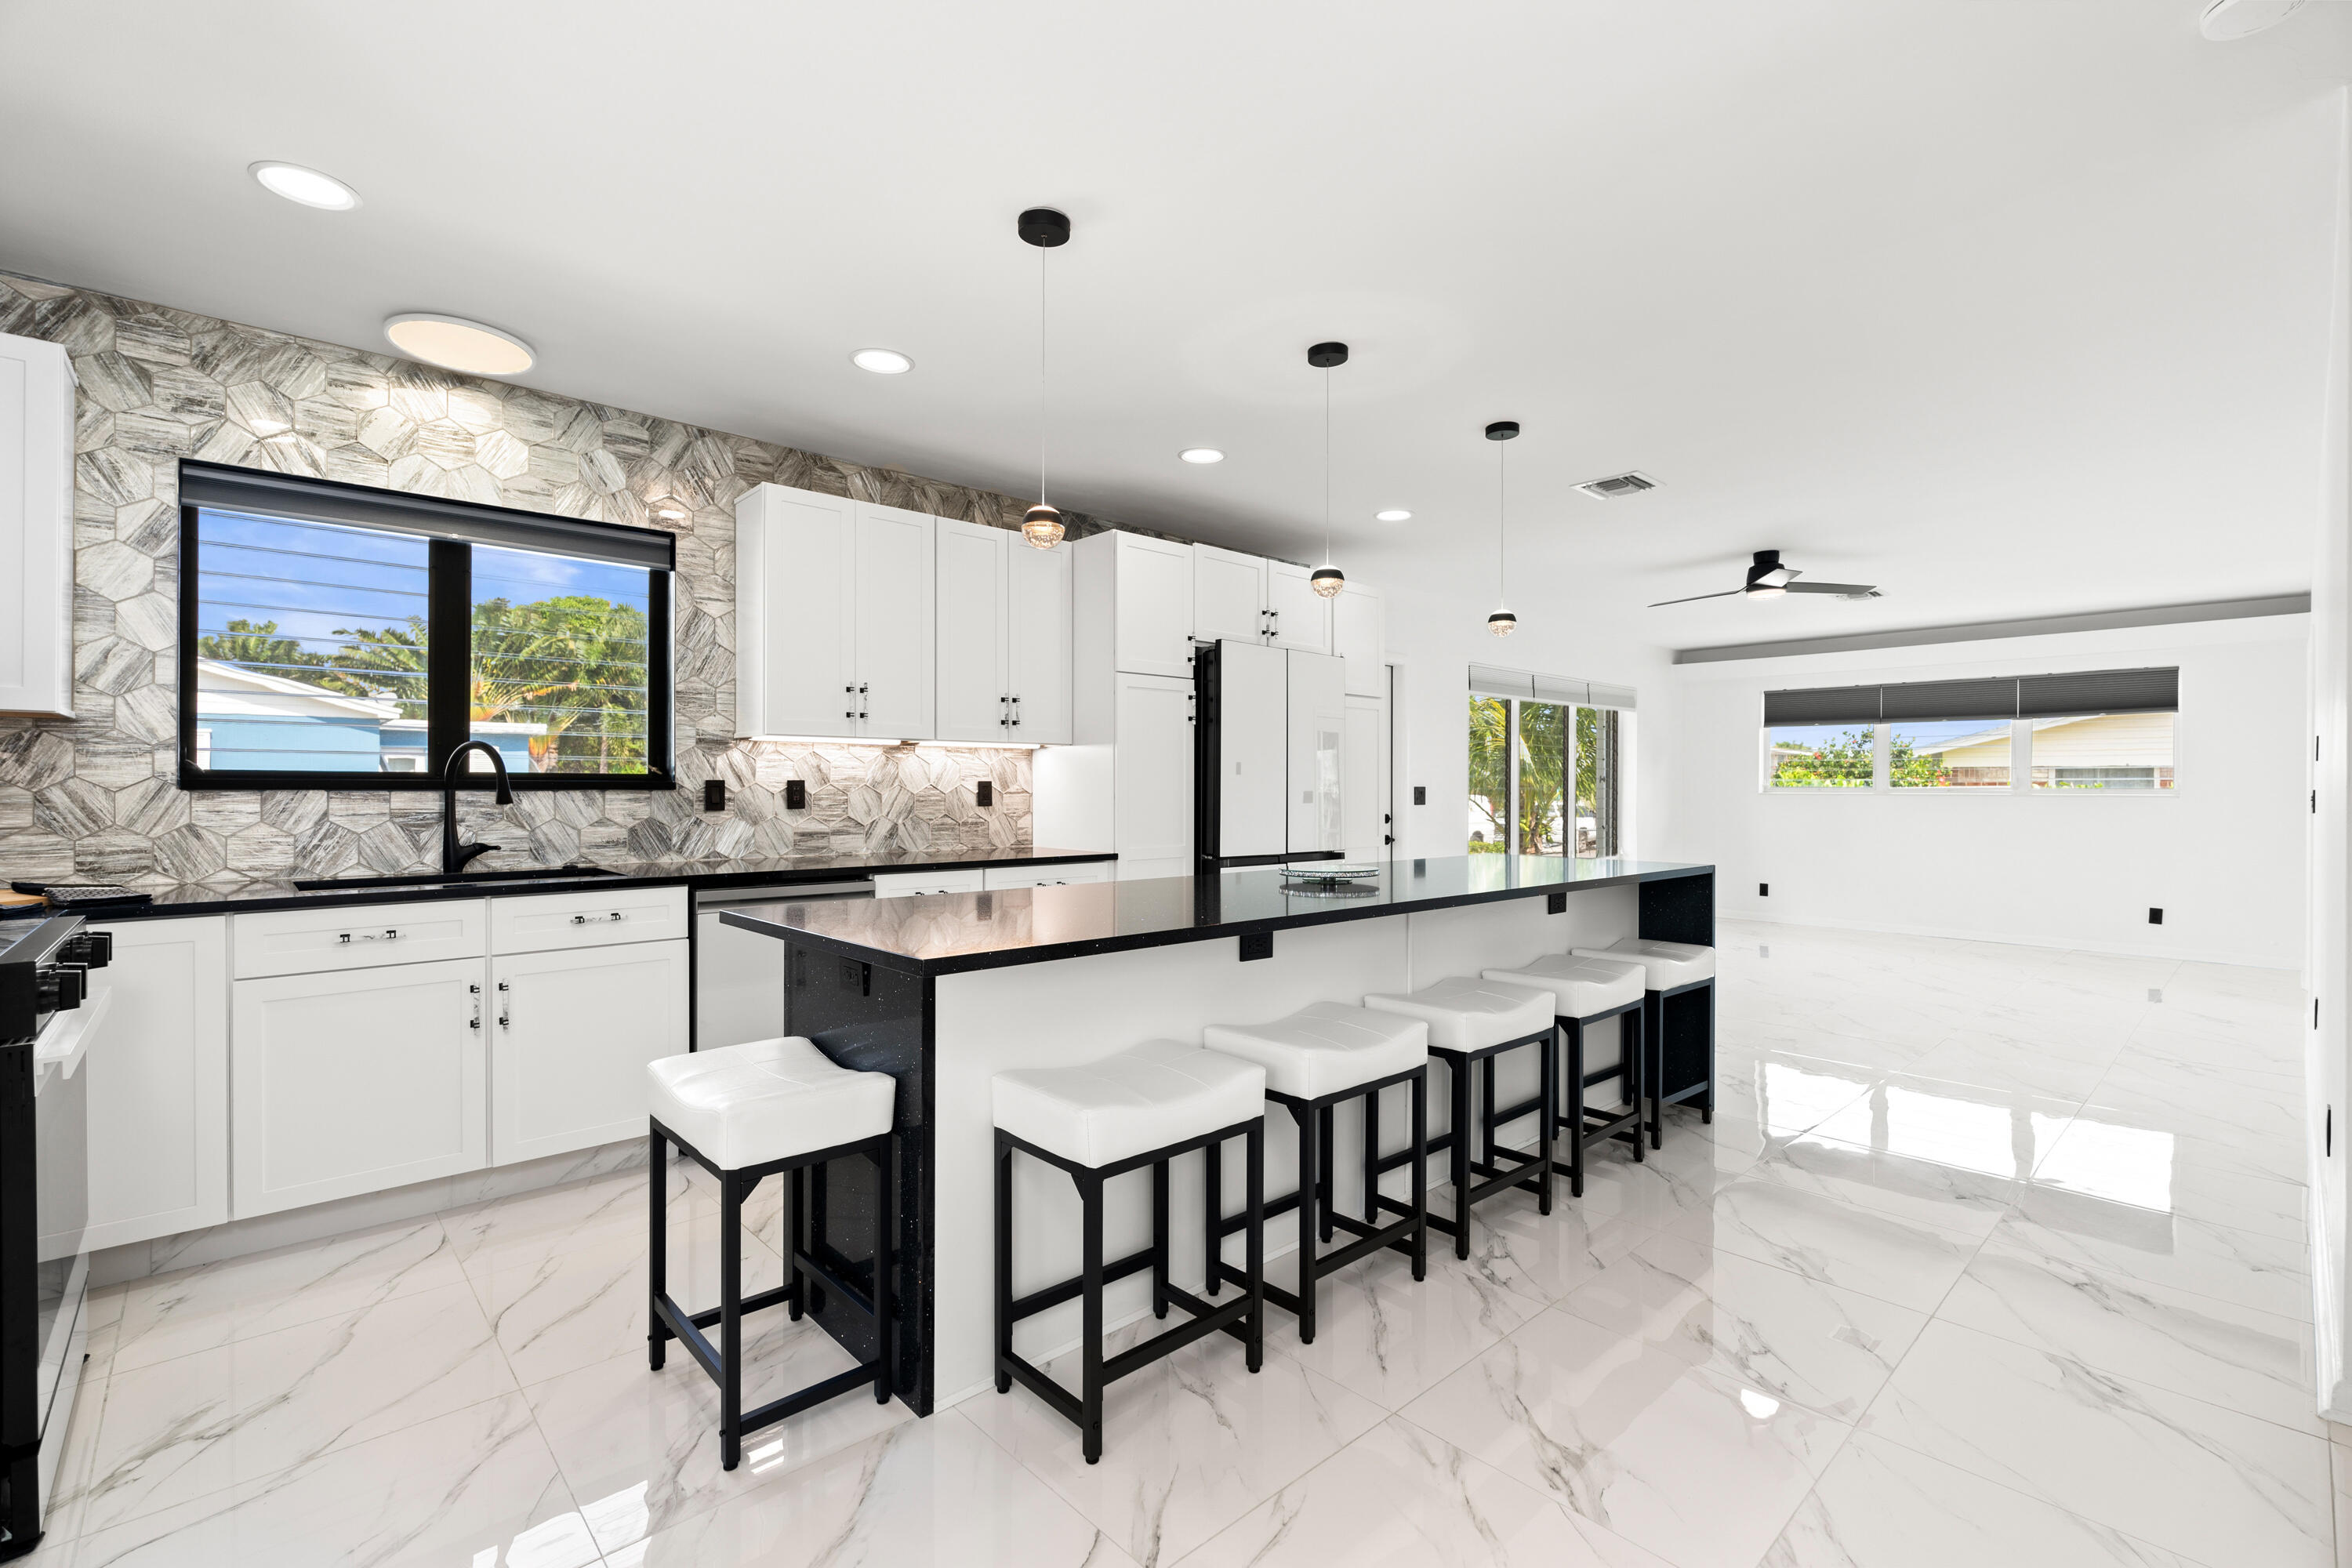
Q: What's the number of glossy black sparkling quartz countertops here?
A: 2